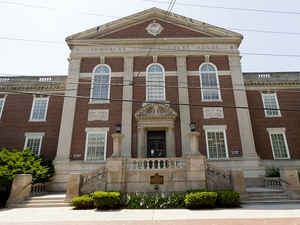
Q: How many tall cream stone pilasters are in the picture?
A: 4